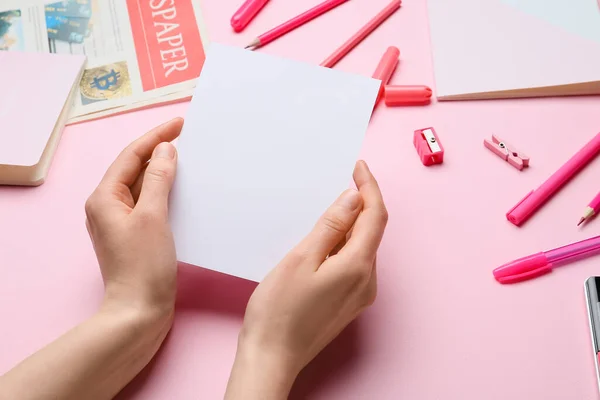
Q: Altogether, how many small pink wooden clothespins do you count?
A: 1